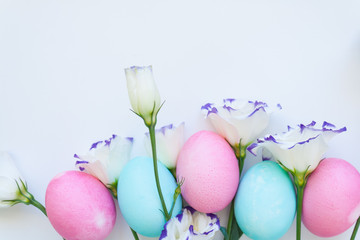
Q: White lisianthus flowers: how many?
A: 7